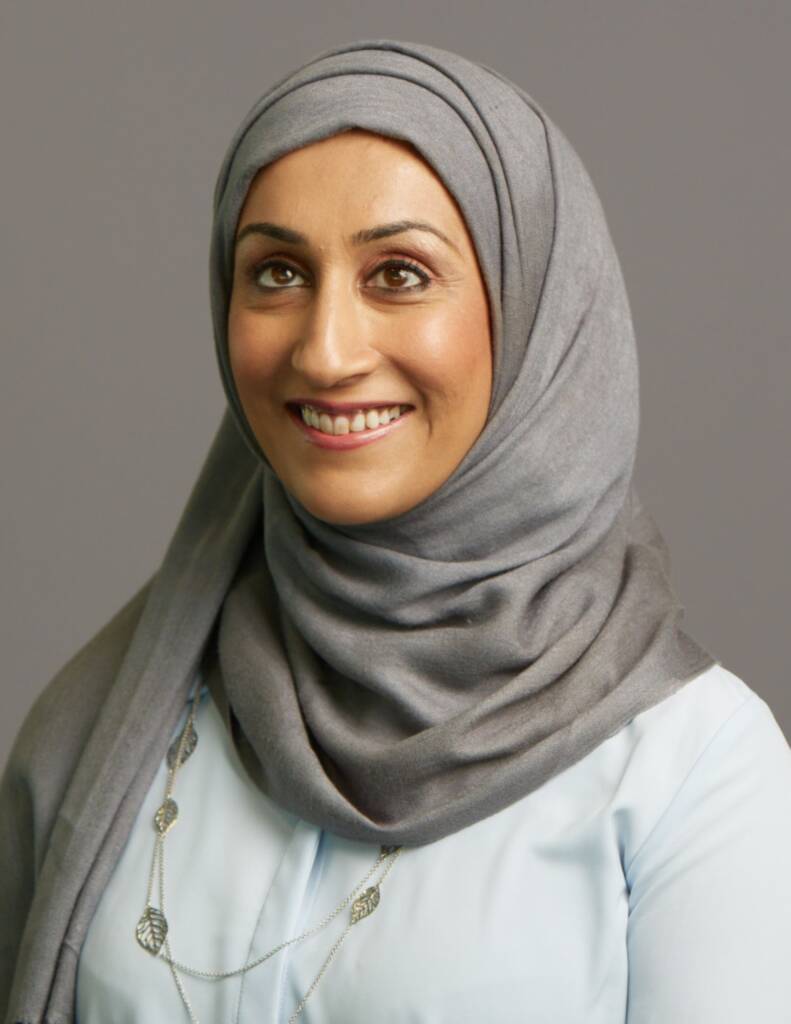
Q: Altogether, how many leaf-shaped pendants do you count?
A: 5